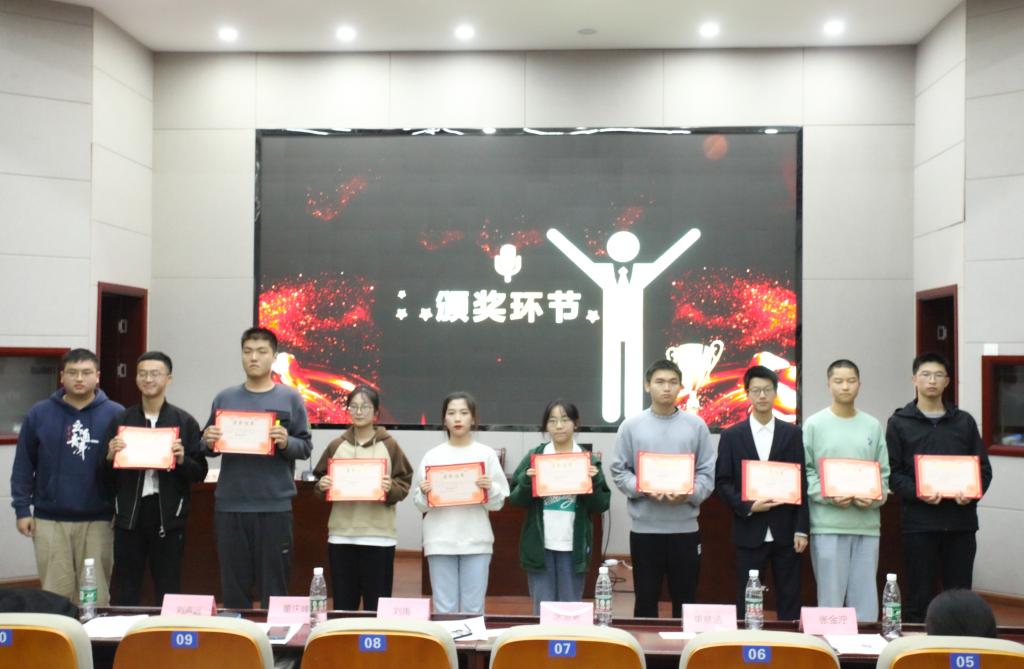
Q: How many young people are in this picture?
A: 10